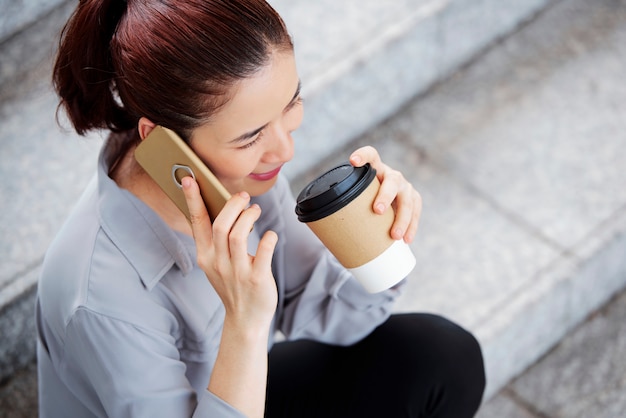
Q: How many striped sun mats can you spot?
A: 0